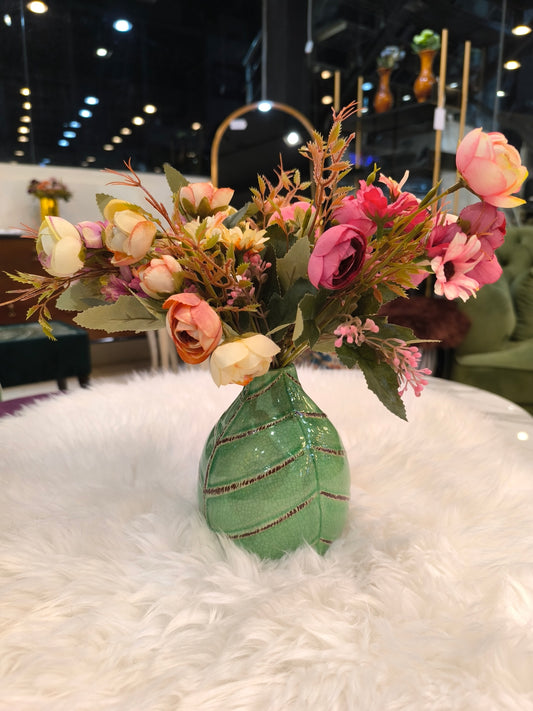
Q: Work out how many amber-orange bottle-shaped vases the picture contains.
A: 2